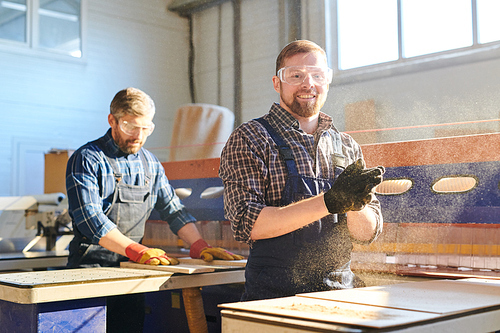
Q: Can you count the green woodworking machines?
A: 0